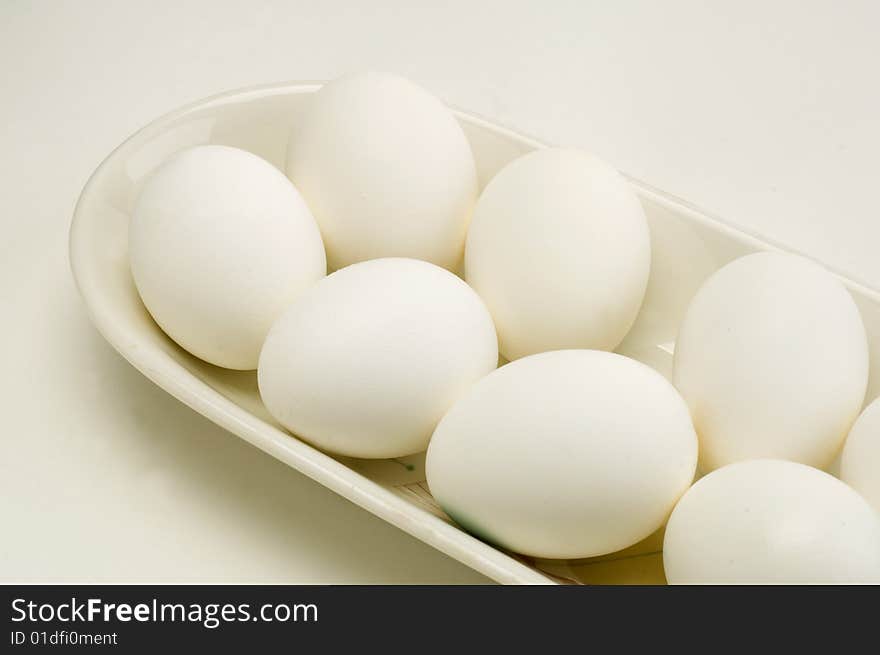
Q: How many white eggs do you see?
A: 8